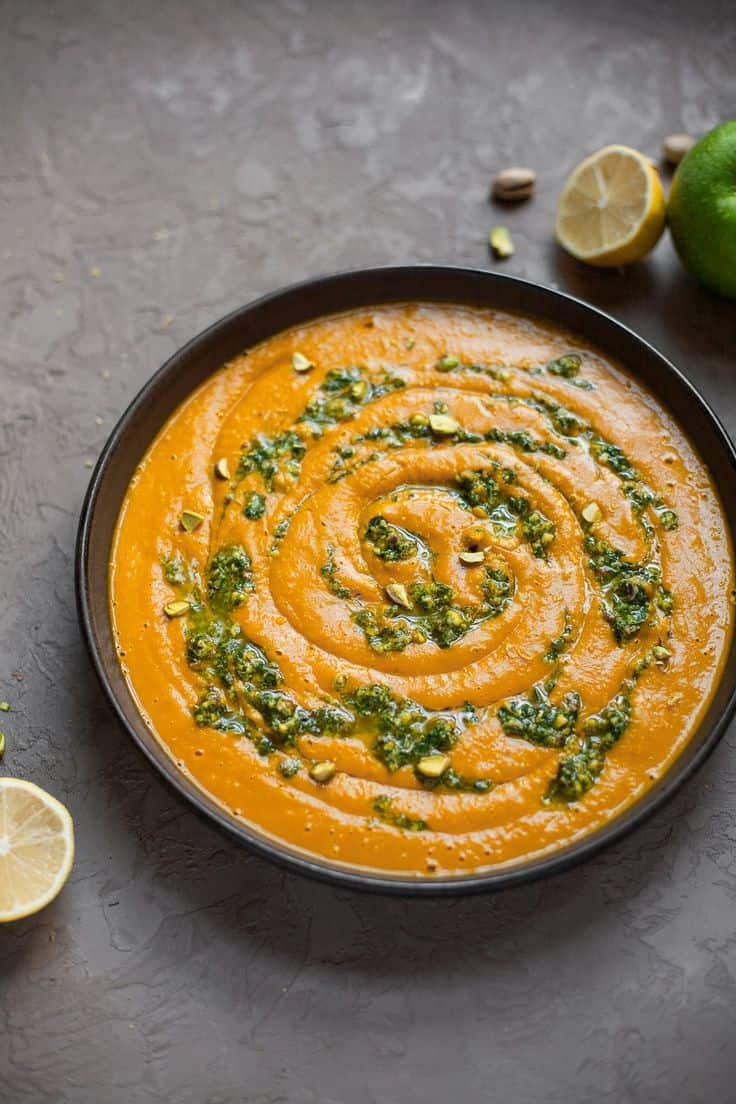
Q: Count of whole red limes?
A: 0